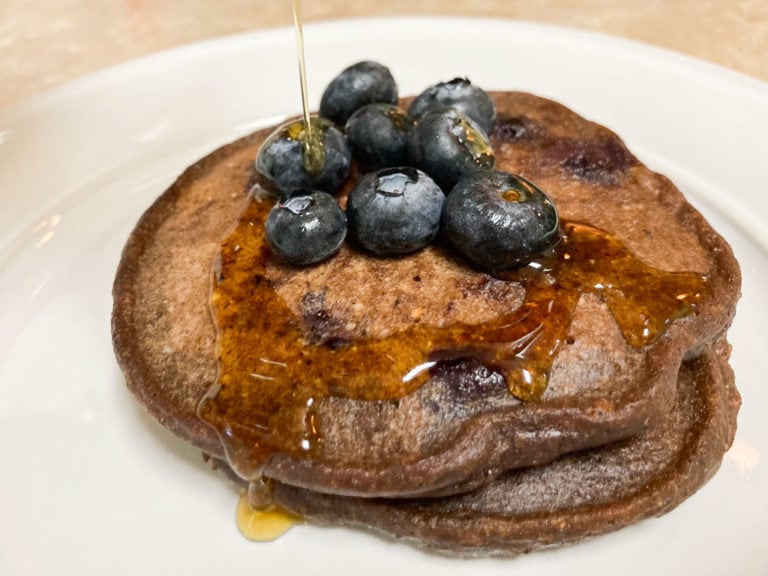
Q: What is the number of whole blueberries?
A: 8